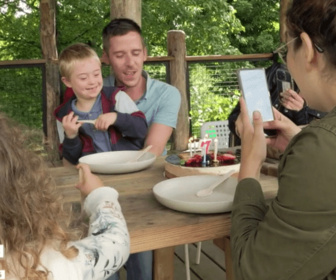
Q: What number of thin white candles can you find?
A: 3